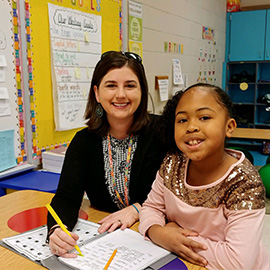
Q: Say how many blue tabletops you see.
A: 1